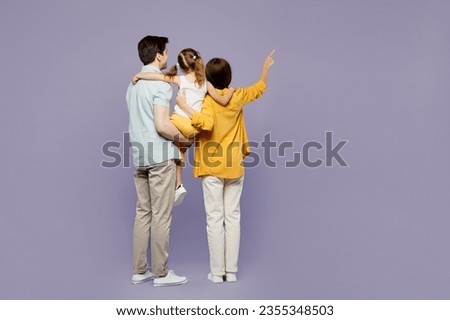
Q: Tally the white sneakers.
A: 5